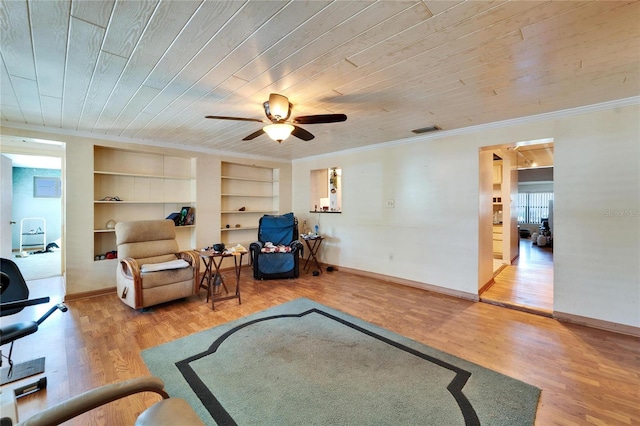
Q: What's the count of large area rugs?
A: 1